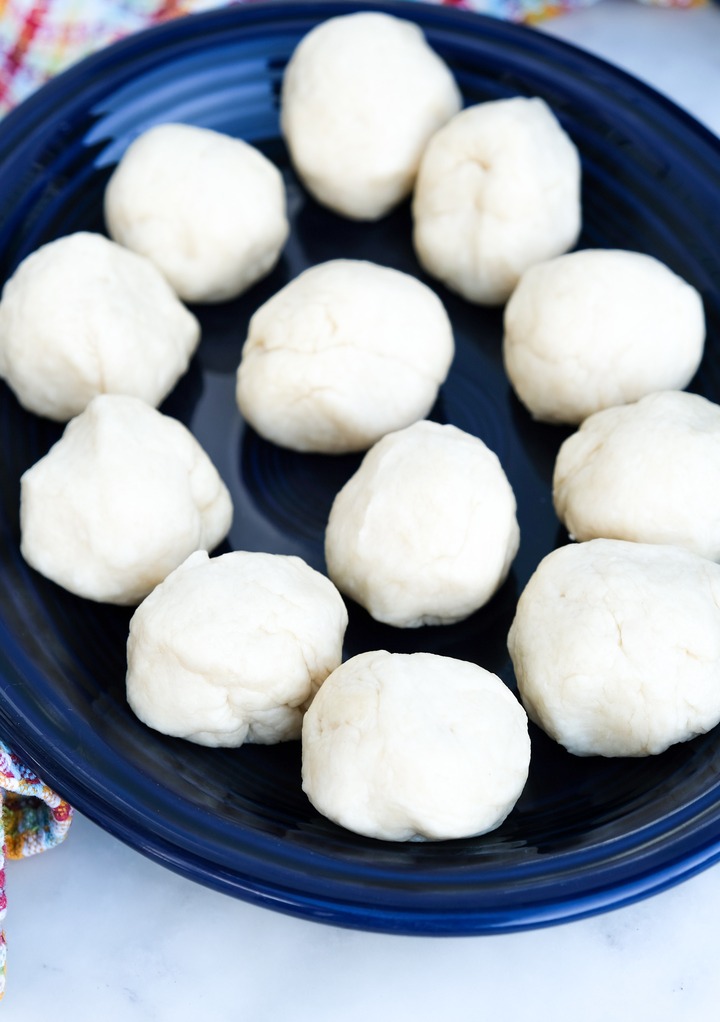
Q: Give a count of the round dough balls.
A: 12